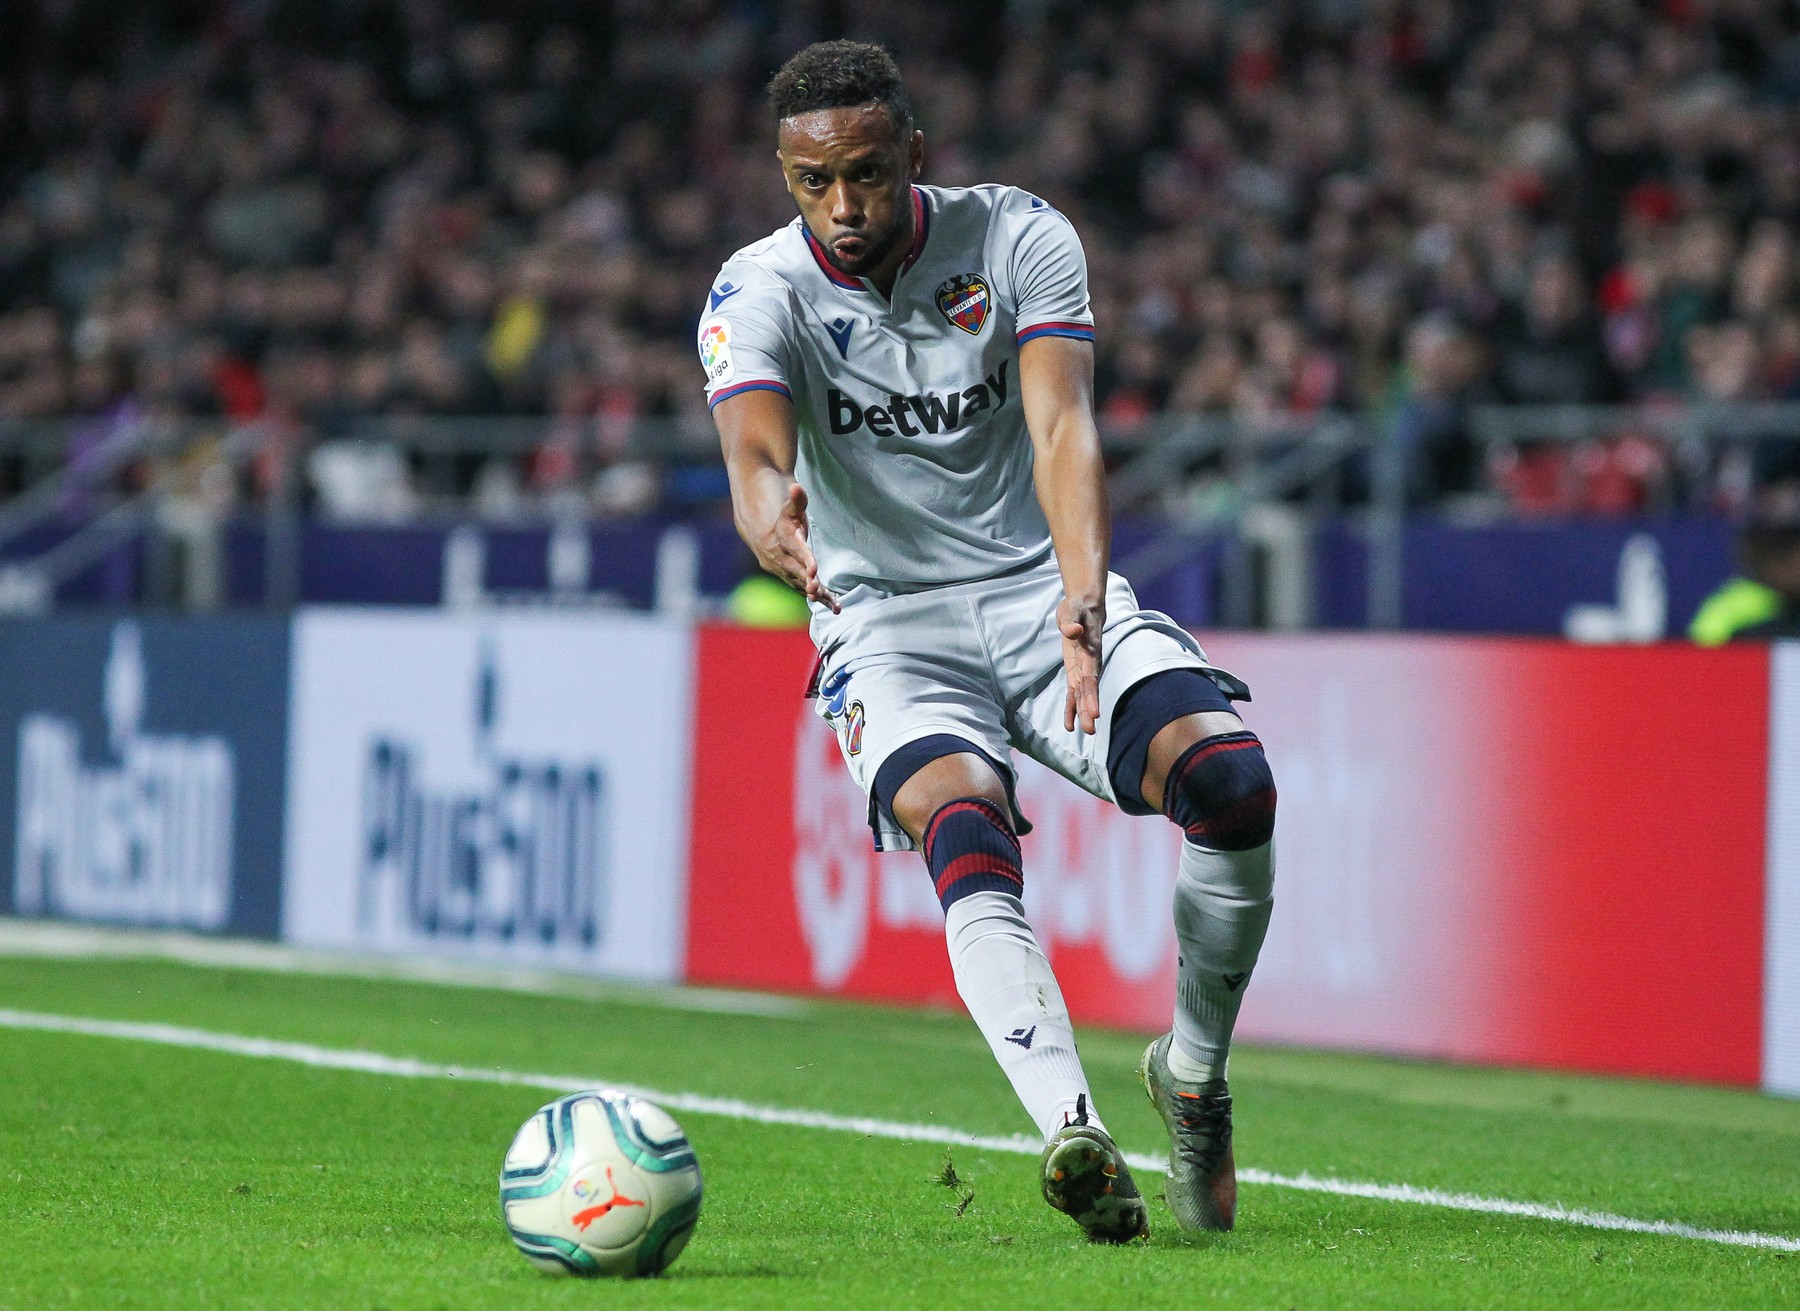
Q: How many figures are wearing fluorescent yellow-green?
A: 2